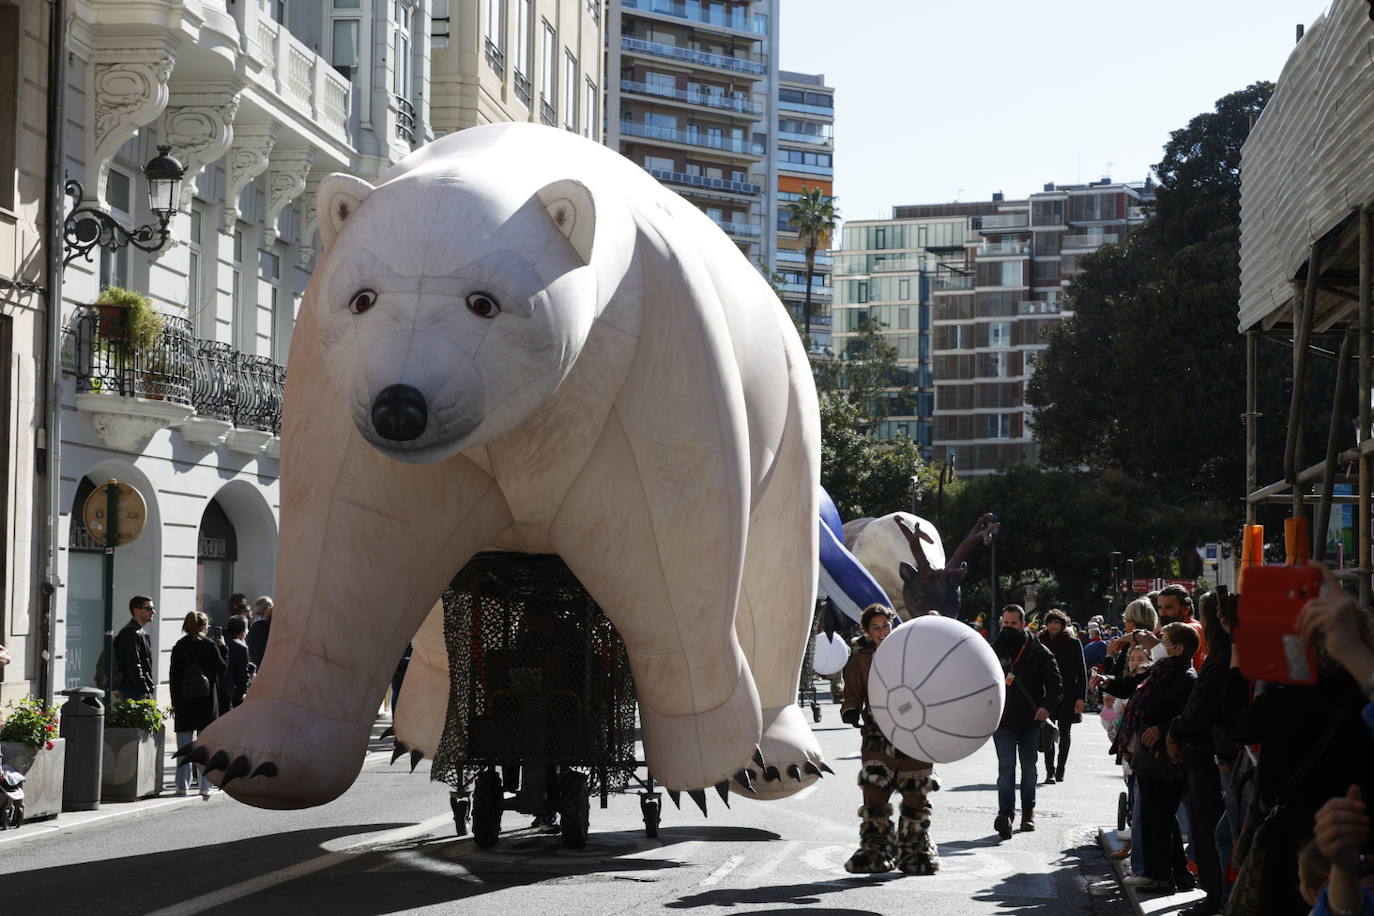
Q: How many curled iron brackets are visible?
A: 1